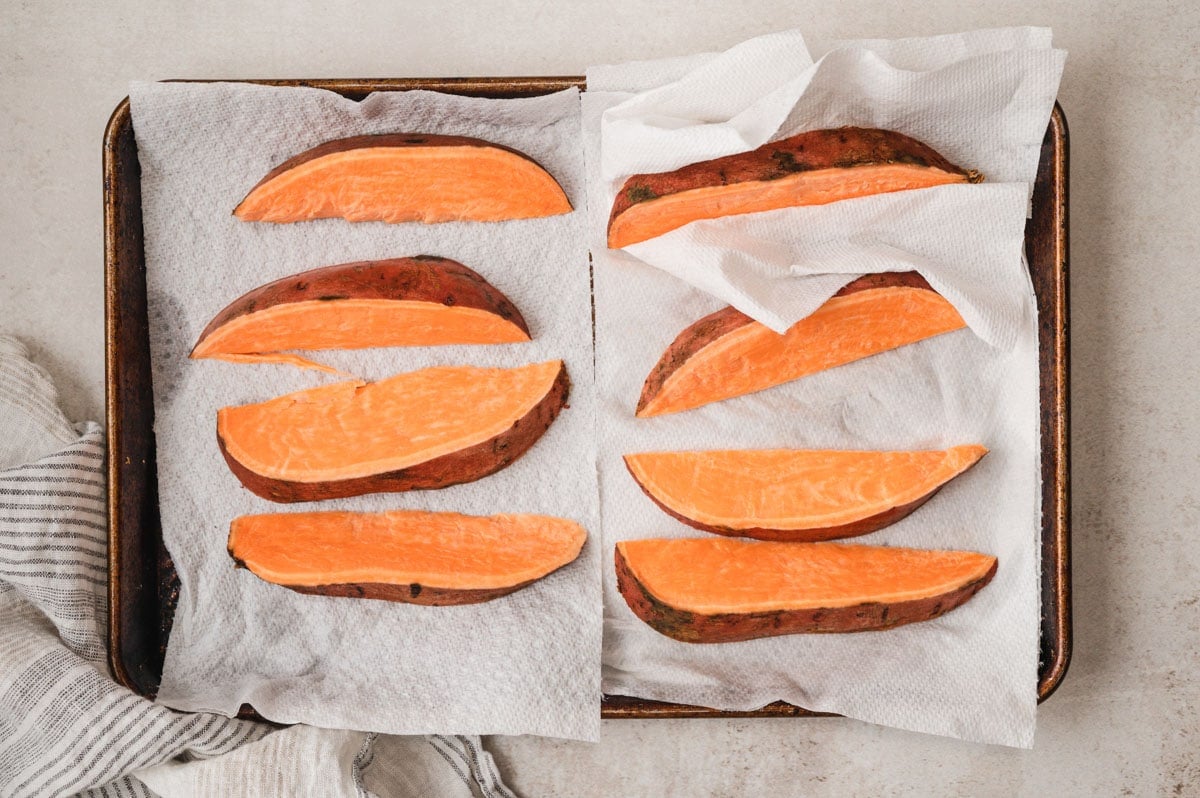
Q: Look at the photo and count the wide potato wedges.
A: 8